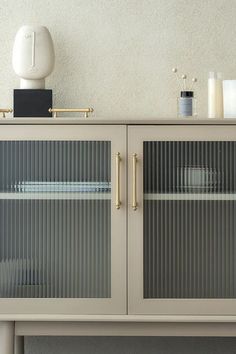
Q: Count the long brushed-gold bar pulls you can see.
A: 2